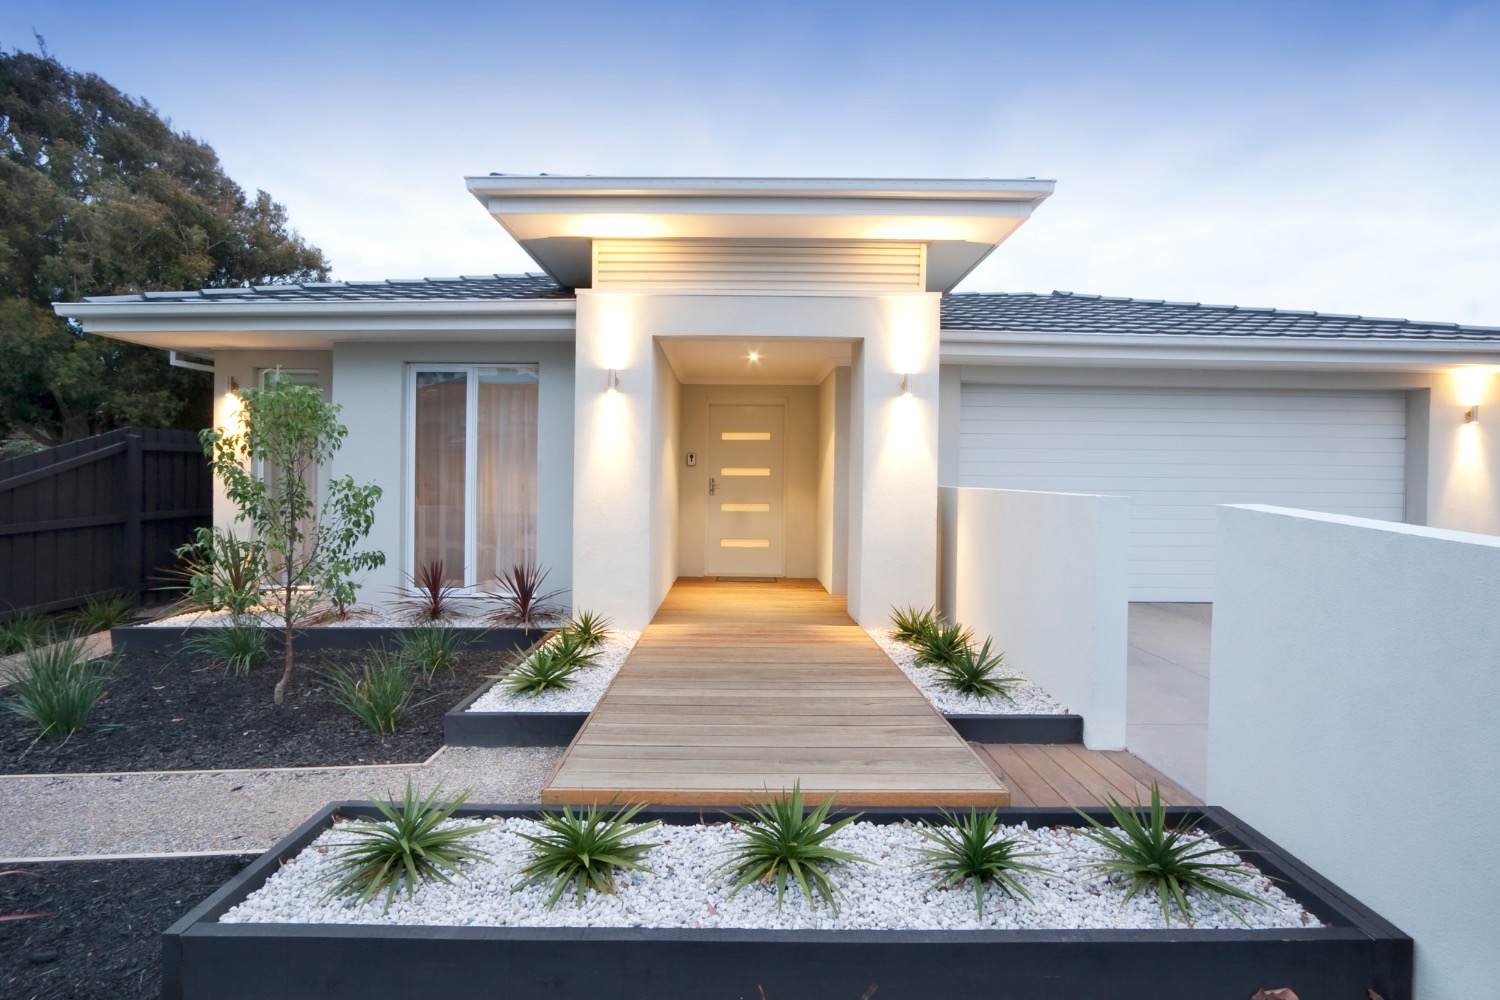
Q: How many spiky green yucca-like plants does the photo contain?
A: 11